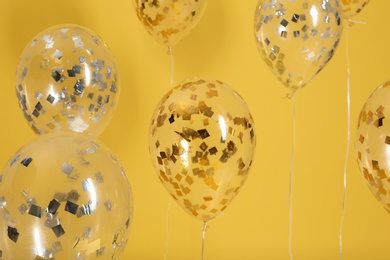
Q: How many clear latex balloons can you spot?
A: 7